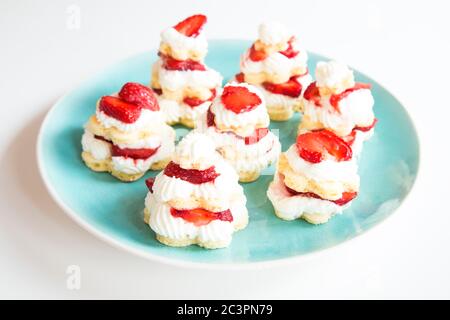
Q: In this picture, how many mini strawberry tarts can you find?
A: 7